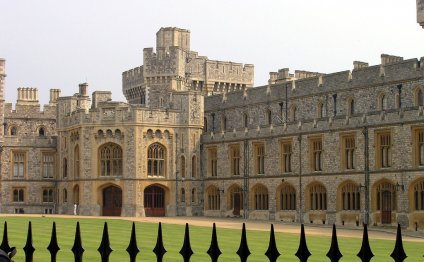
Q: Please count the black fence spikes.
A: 15